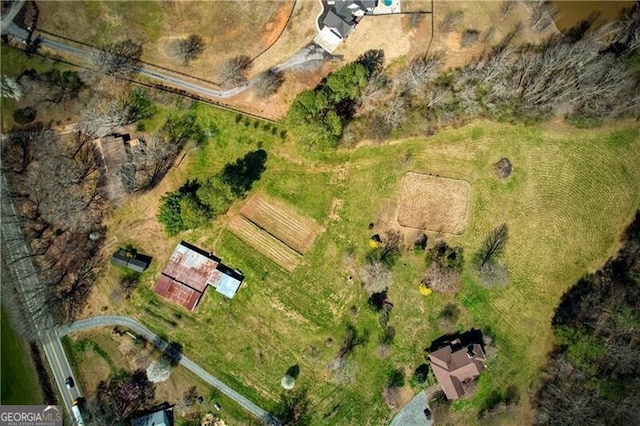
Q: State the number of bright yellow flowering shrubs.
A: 2